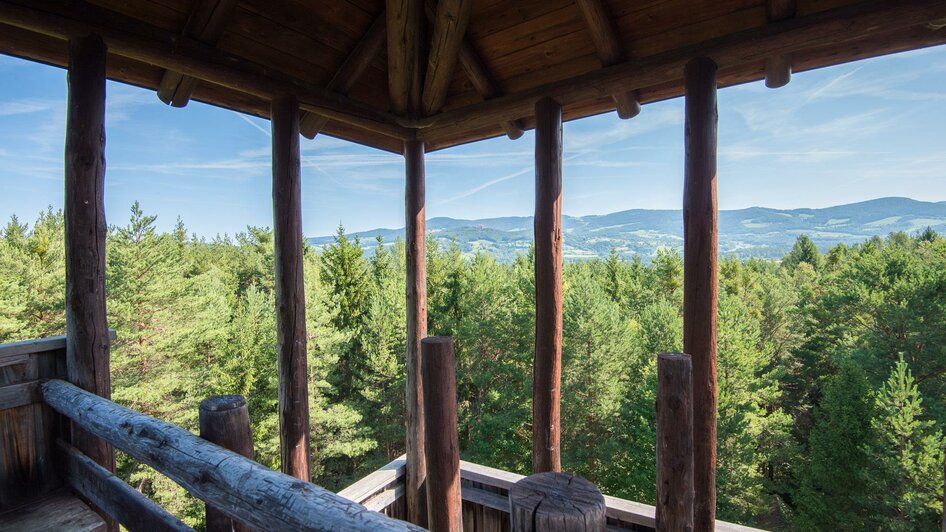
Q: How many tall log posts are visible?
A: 5